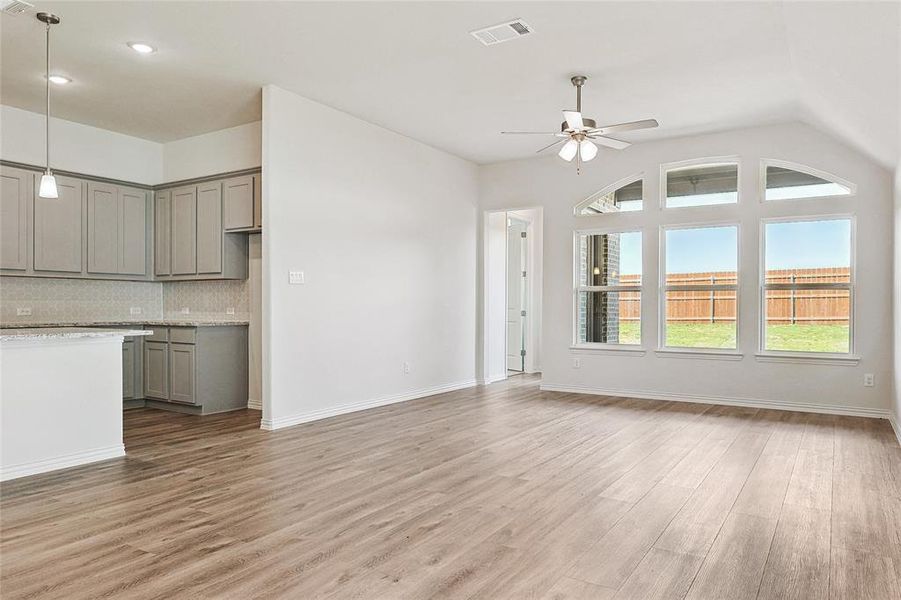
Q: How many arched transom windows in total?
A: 3